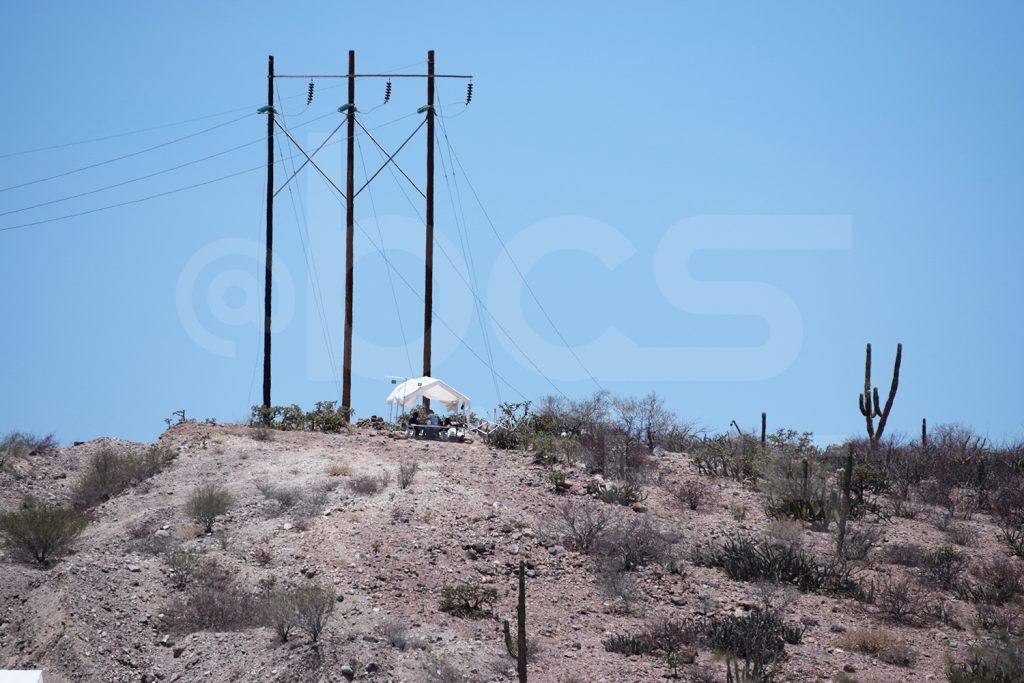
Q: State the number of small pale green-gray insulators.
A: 3